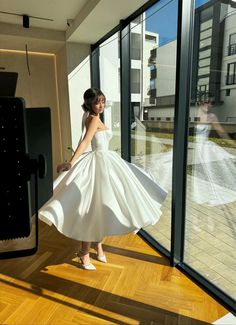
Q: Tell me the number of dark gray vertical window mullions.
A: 3